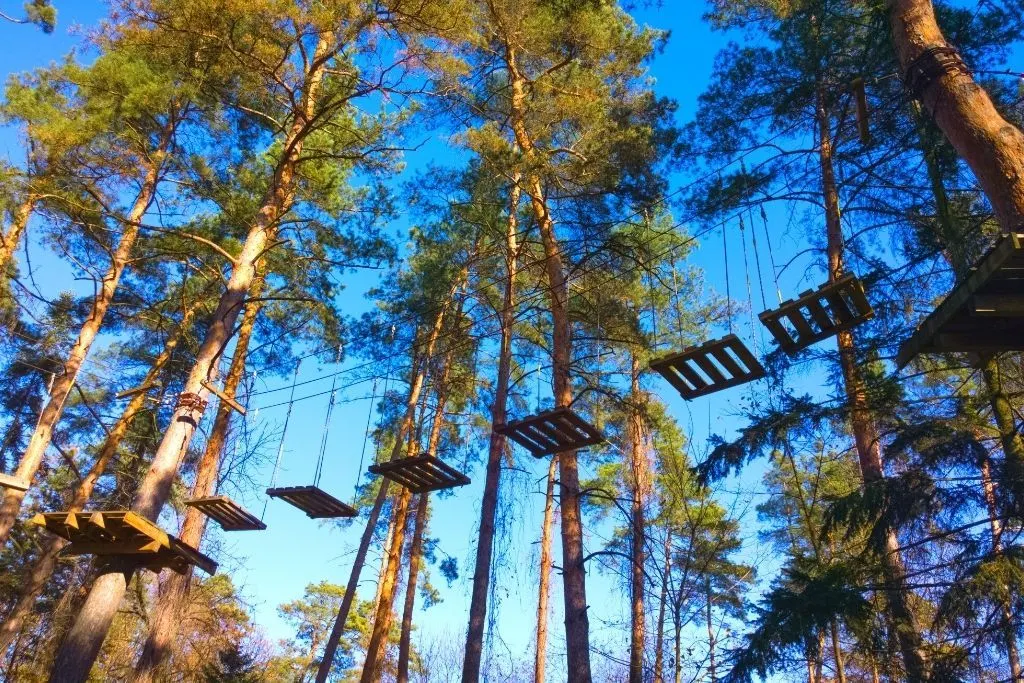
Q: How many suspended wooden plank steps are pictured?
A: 6